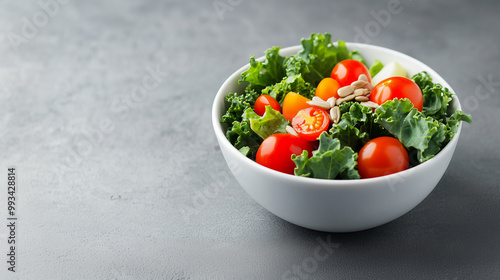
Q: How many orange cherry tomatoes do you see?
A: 2